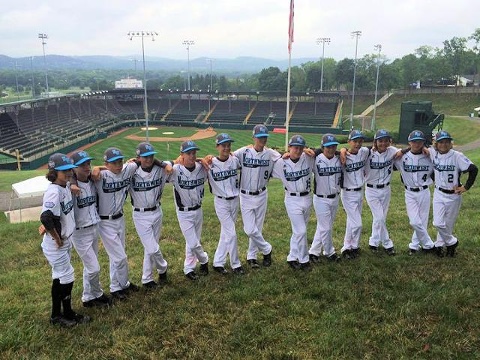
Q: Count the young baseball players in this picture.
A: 13